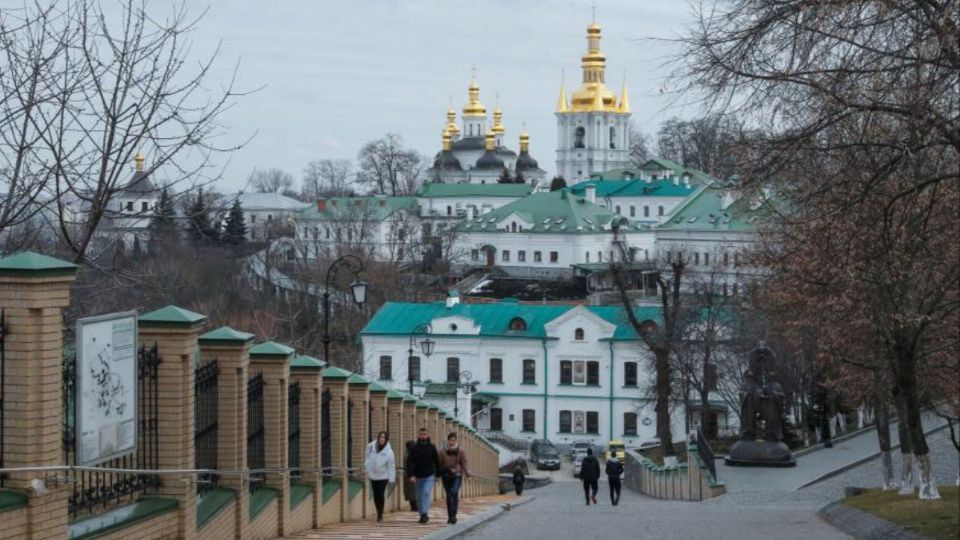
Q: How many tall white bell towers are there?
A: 1